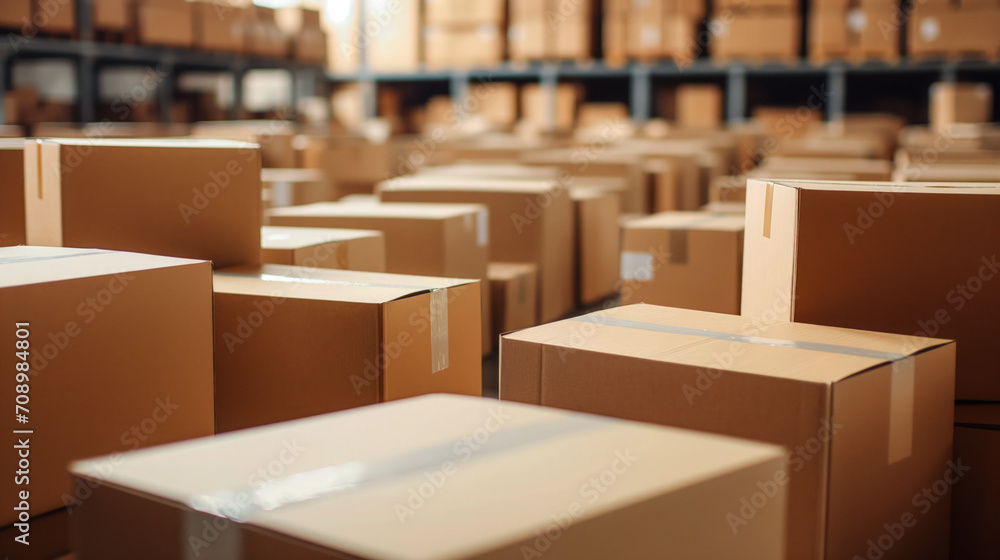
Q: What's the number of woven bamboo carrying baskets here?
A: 0